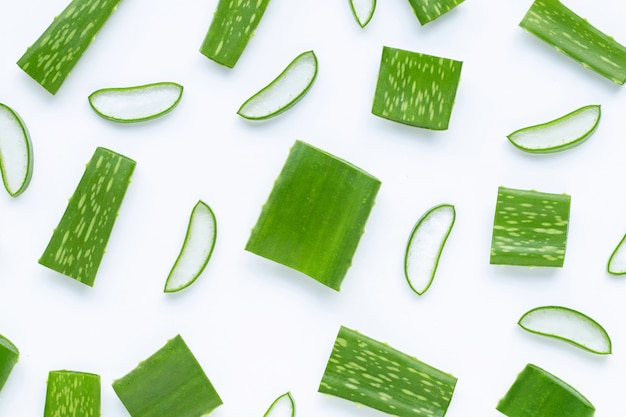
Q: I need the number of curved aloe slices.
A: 10